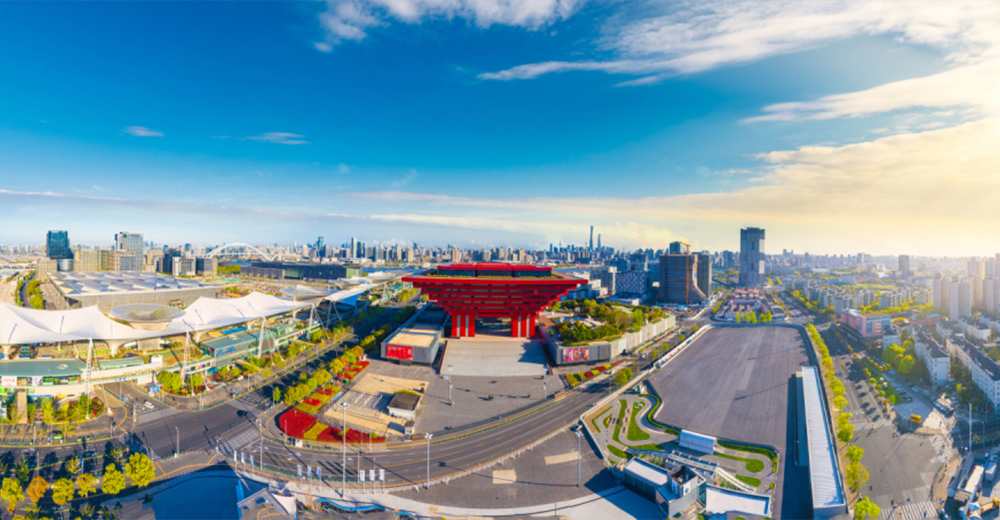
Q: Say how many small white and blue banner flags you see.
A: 9